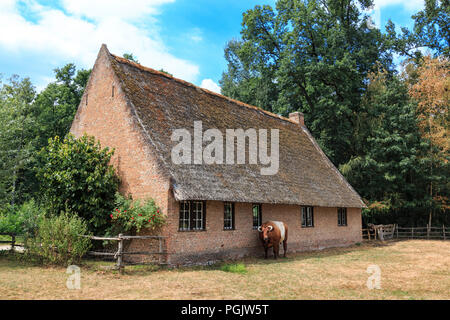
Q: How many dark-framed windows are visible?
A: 5